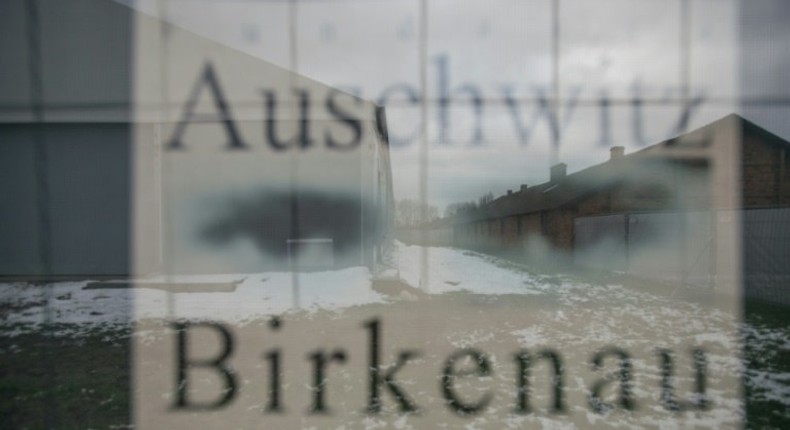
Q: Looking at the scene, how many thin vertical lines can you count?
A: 6